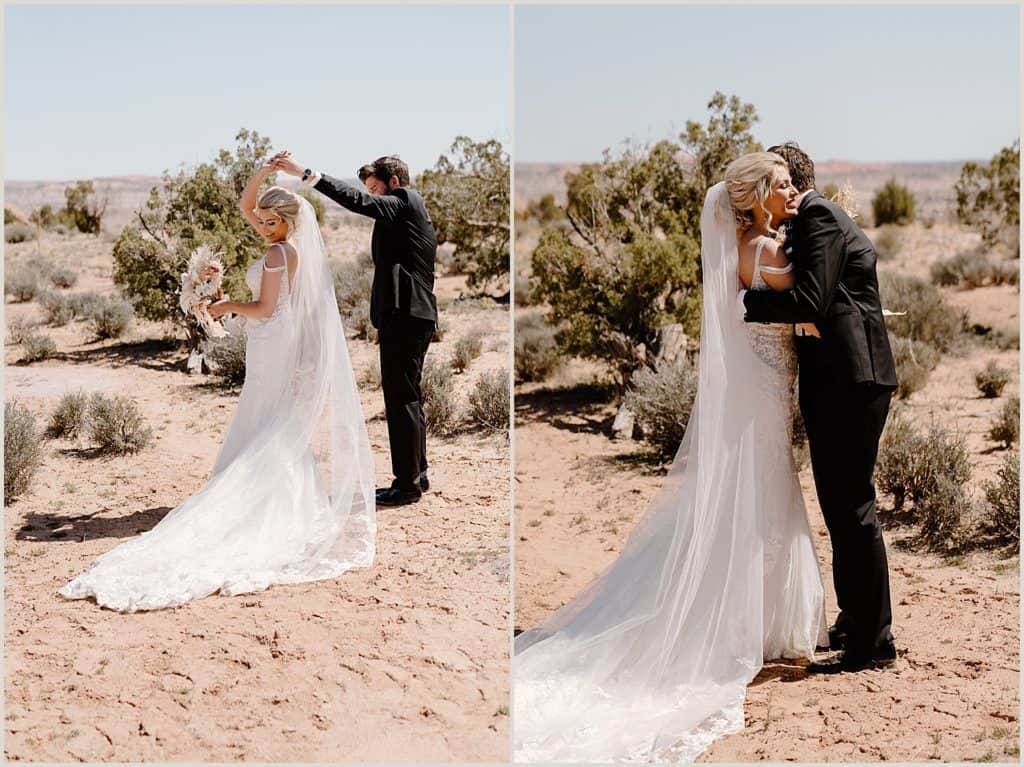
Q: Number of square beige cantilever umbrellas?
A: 0